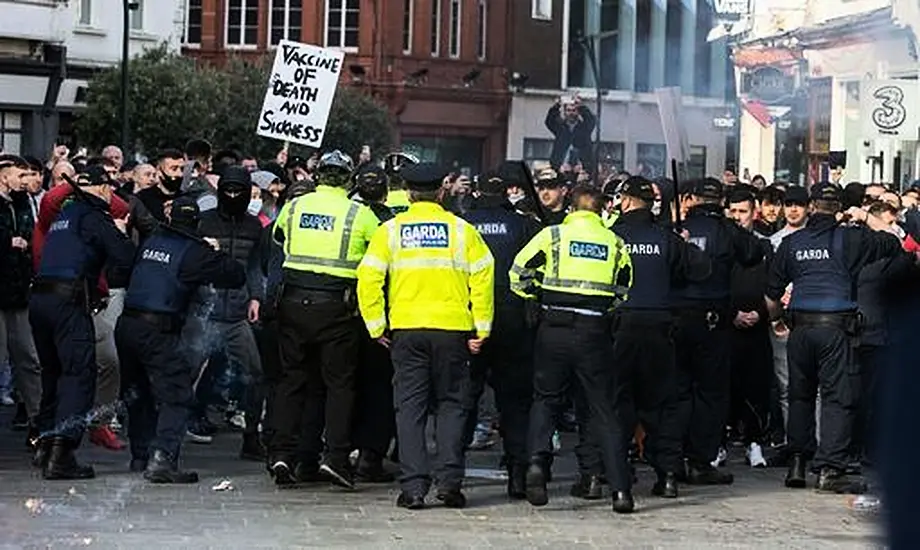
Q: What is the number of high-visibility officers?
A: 4